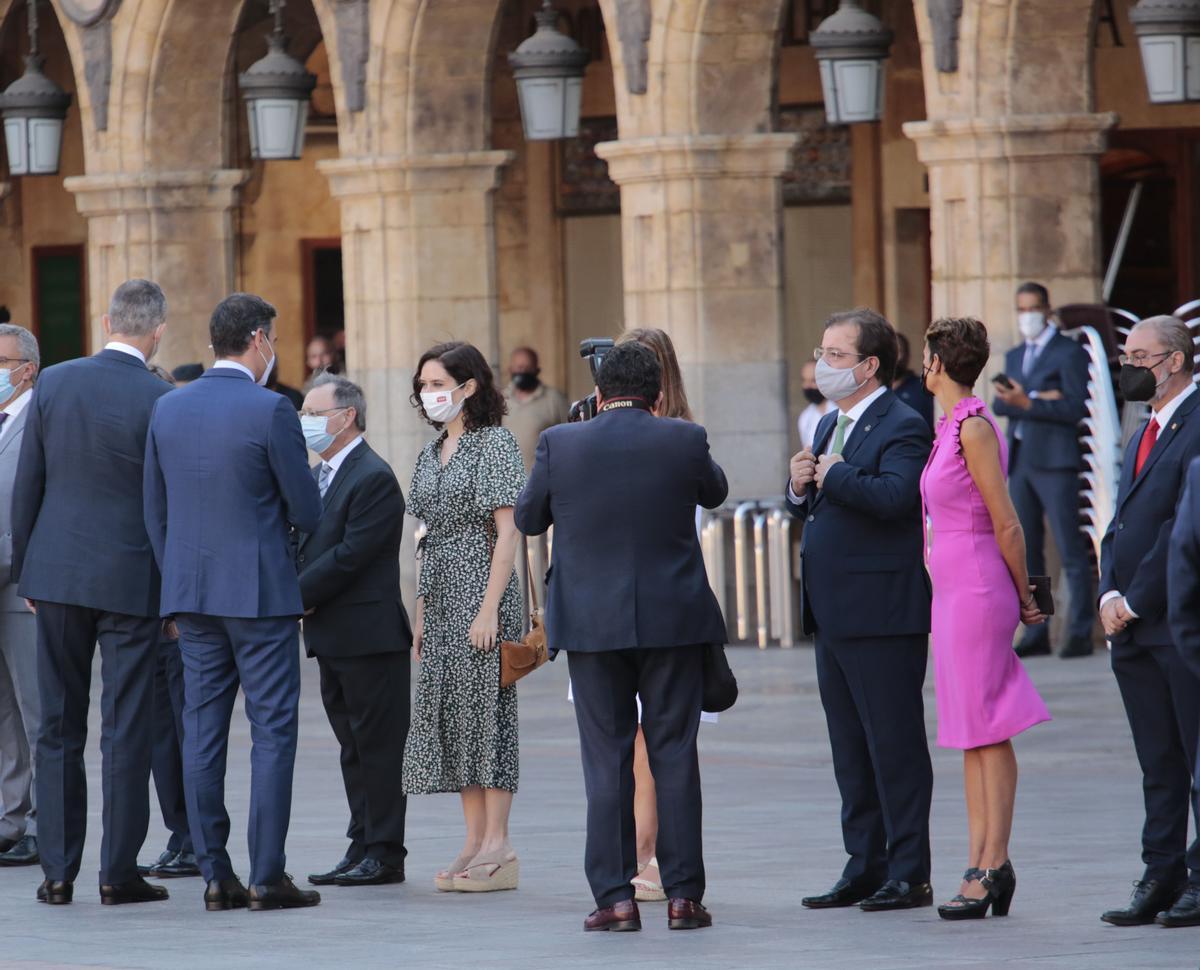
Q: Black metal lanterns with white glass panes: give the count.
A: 5